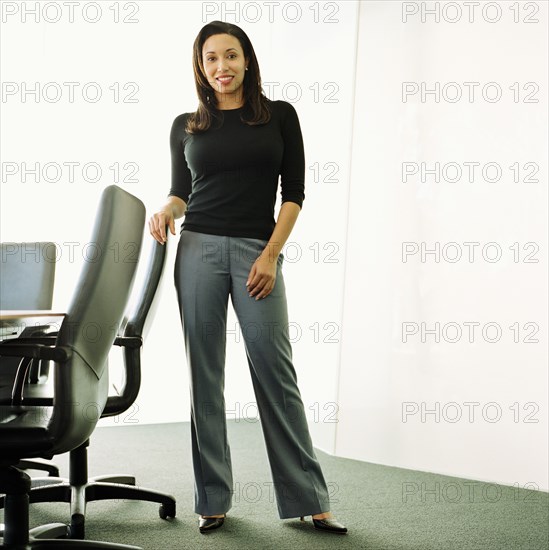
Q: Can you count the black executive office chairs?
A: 3